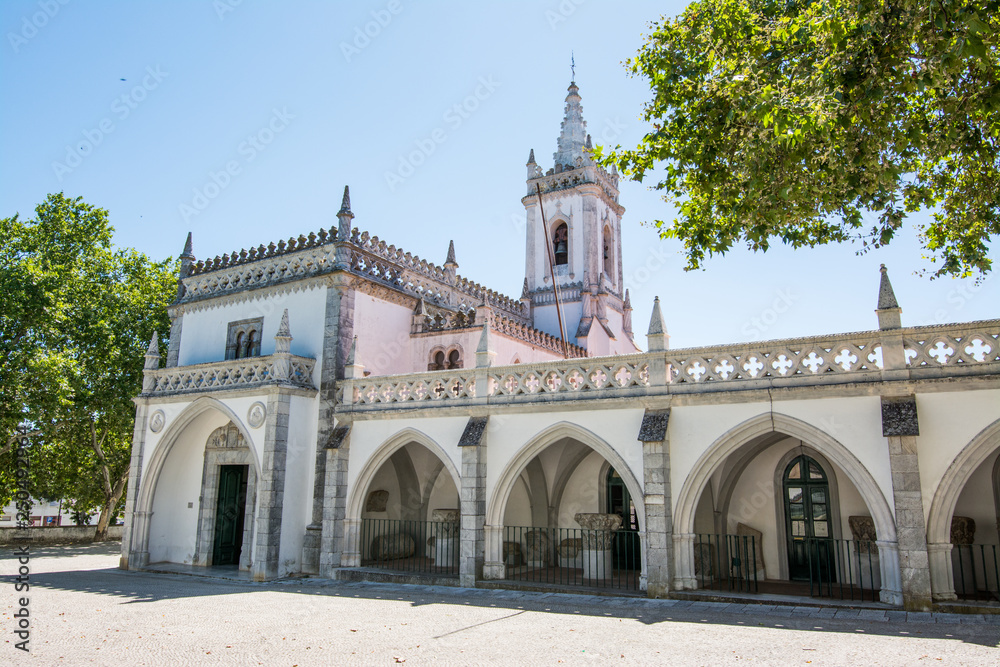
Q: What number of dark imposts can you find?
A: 4